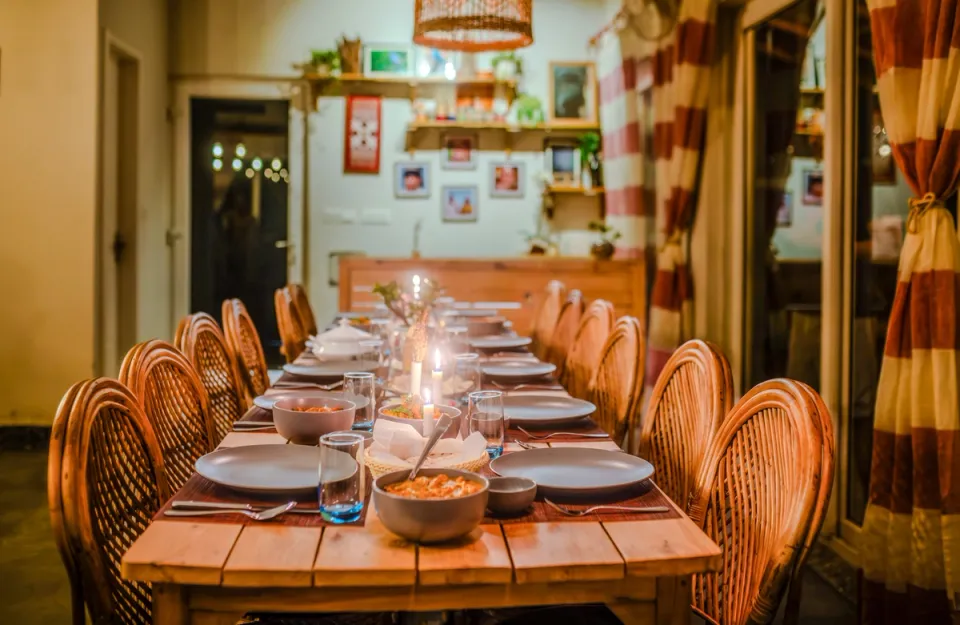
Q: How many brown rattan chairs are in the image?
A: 12